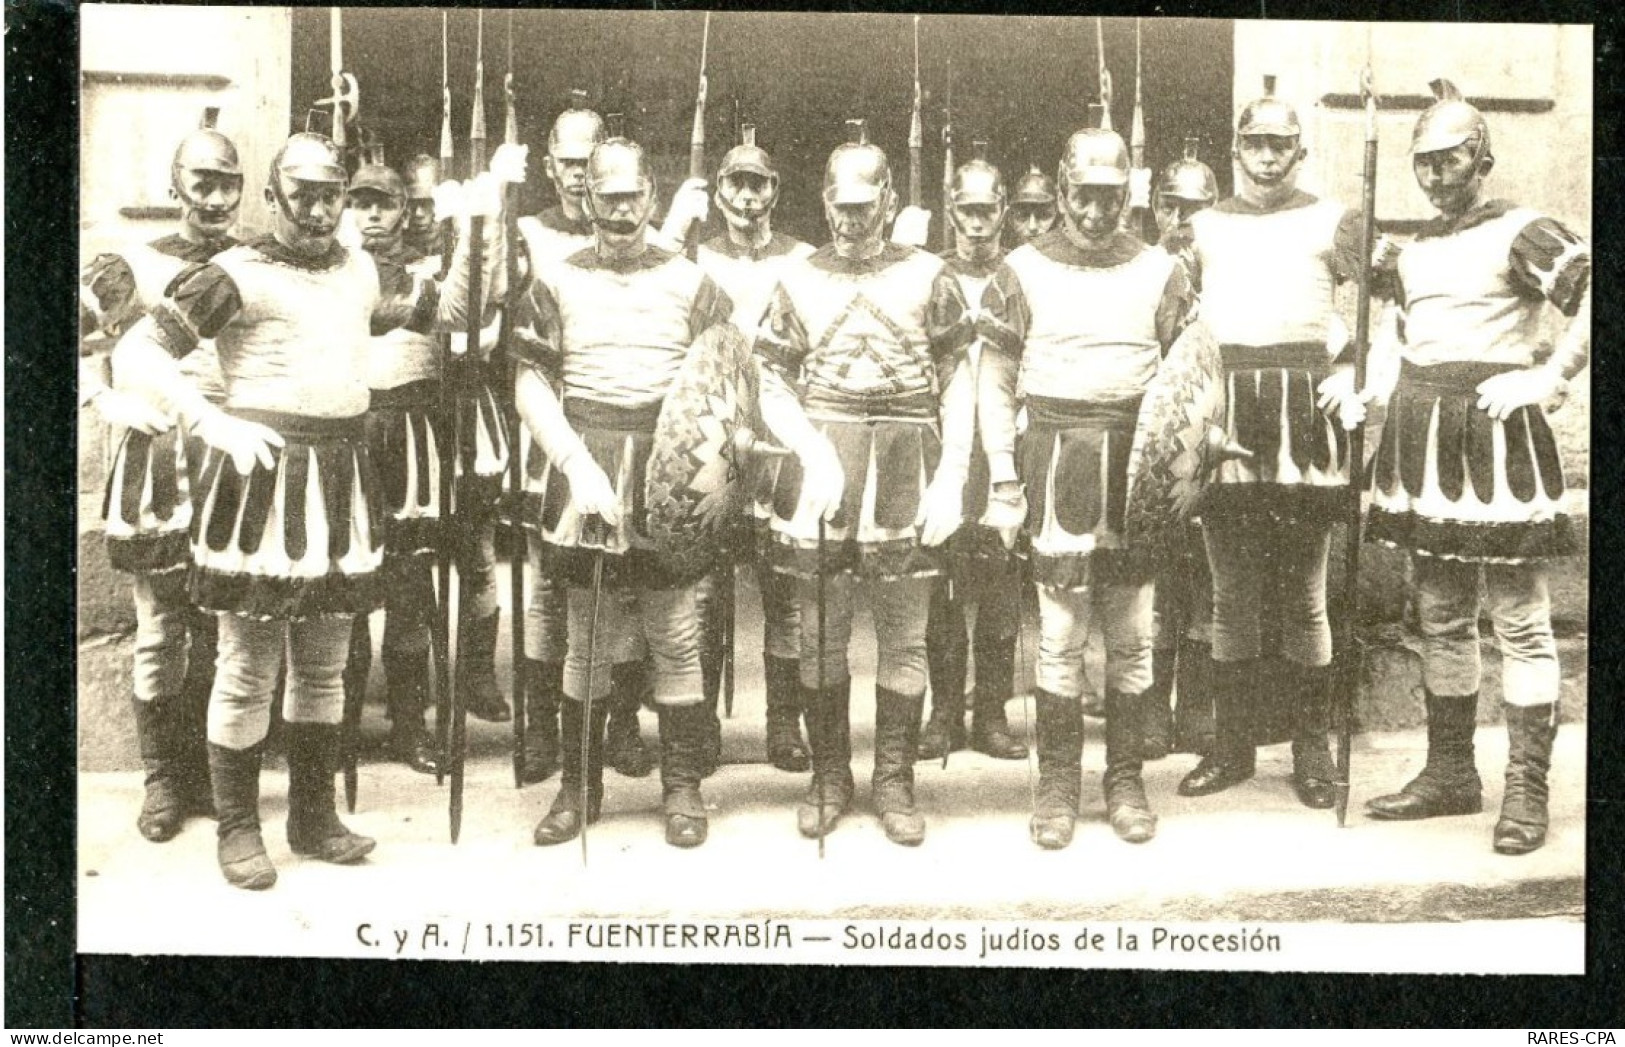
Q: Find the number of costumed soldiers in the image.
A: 14